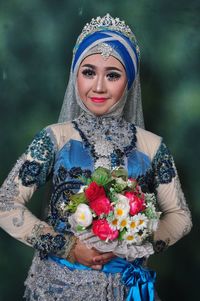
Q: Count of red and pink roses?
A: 4